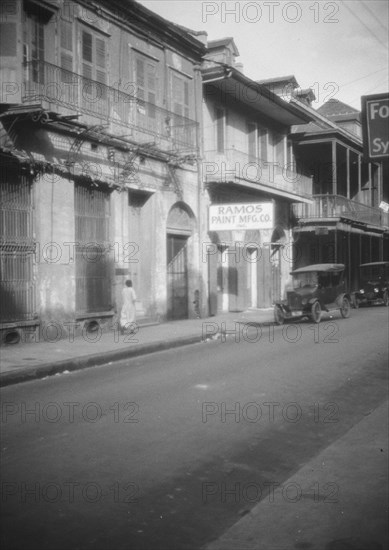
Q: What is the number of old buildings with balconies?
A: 3